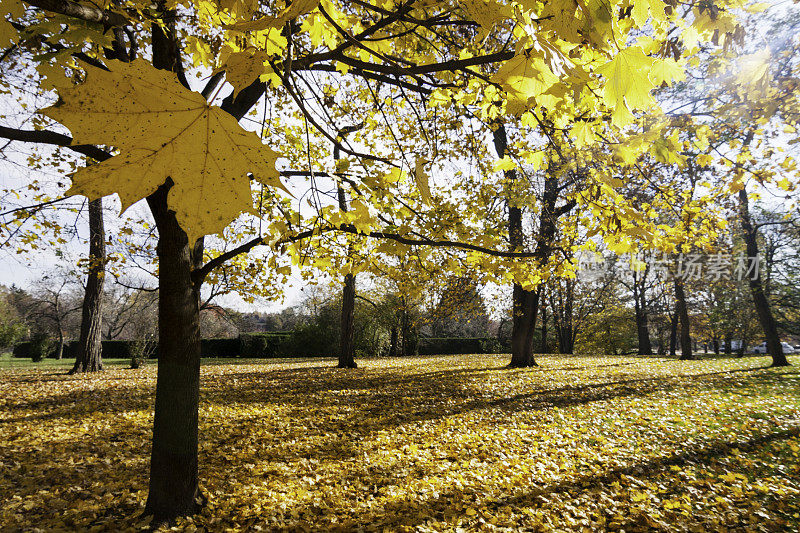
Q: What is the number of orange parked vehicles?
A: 0